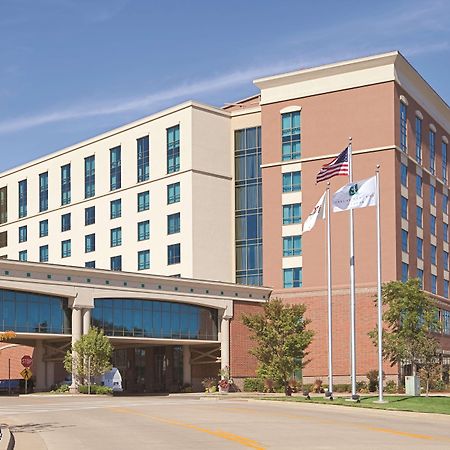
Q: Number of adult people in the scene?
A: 0